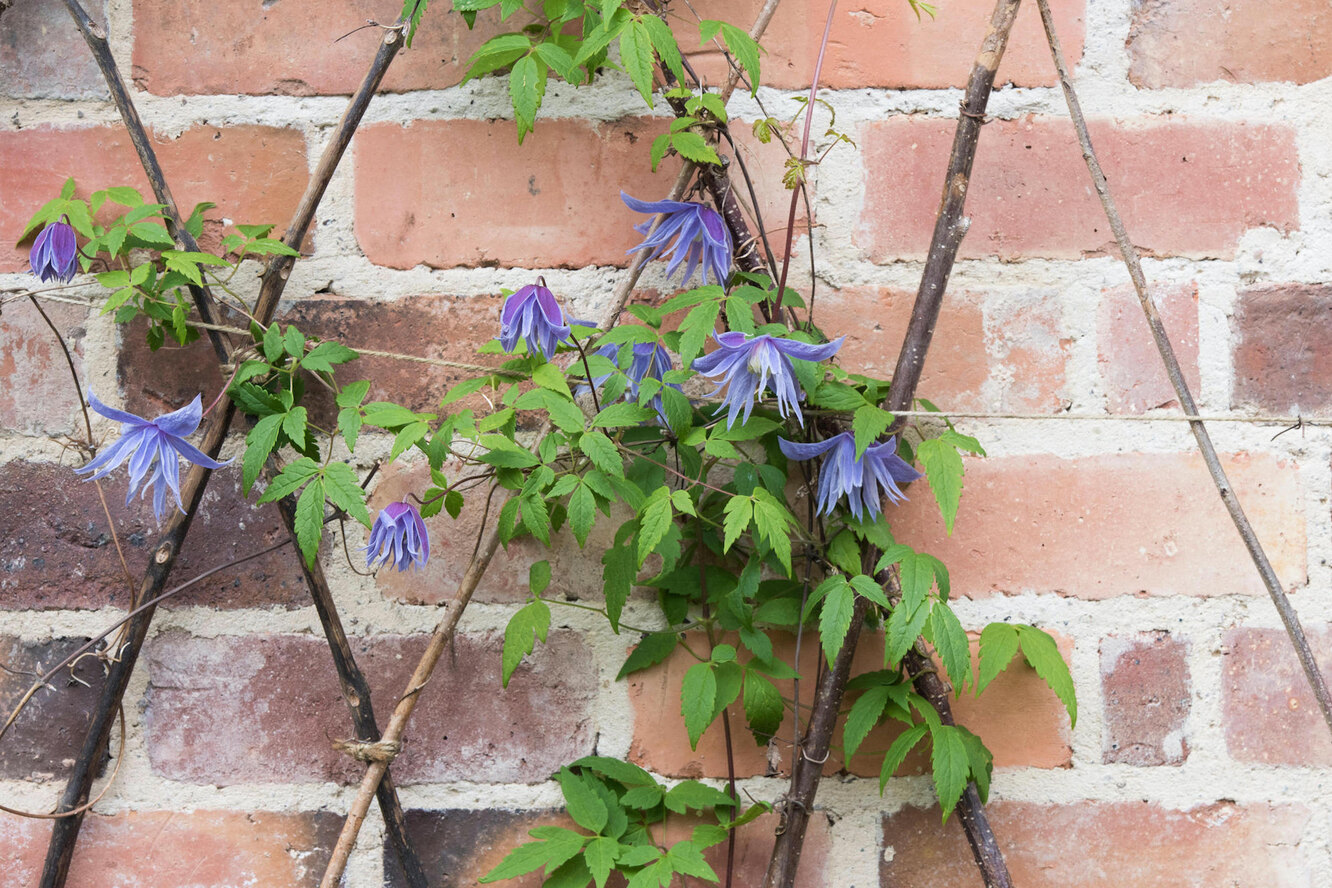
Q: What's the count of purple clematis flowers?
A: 8